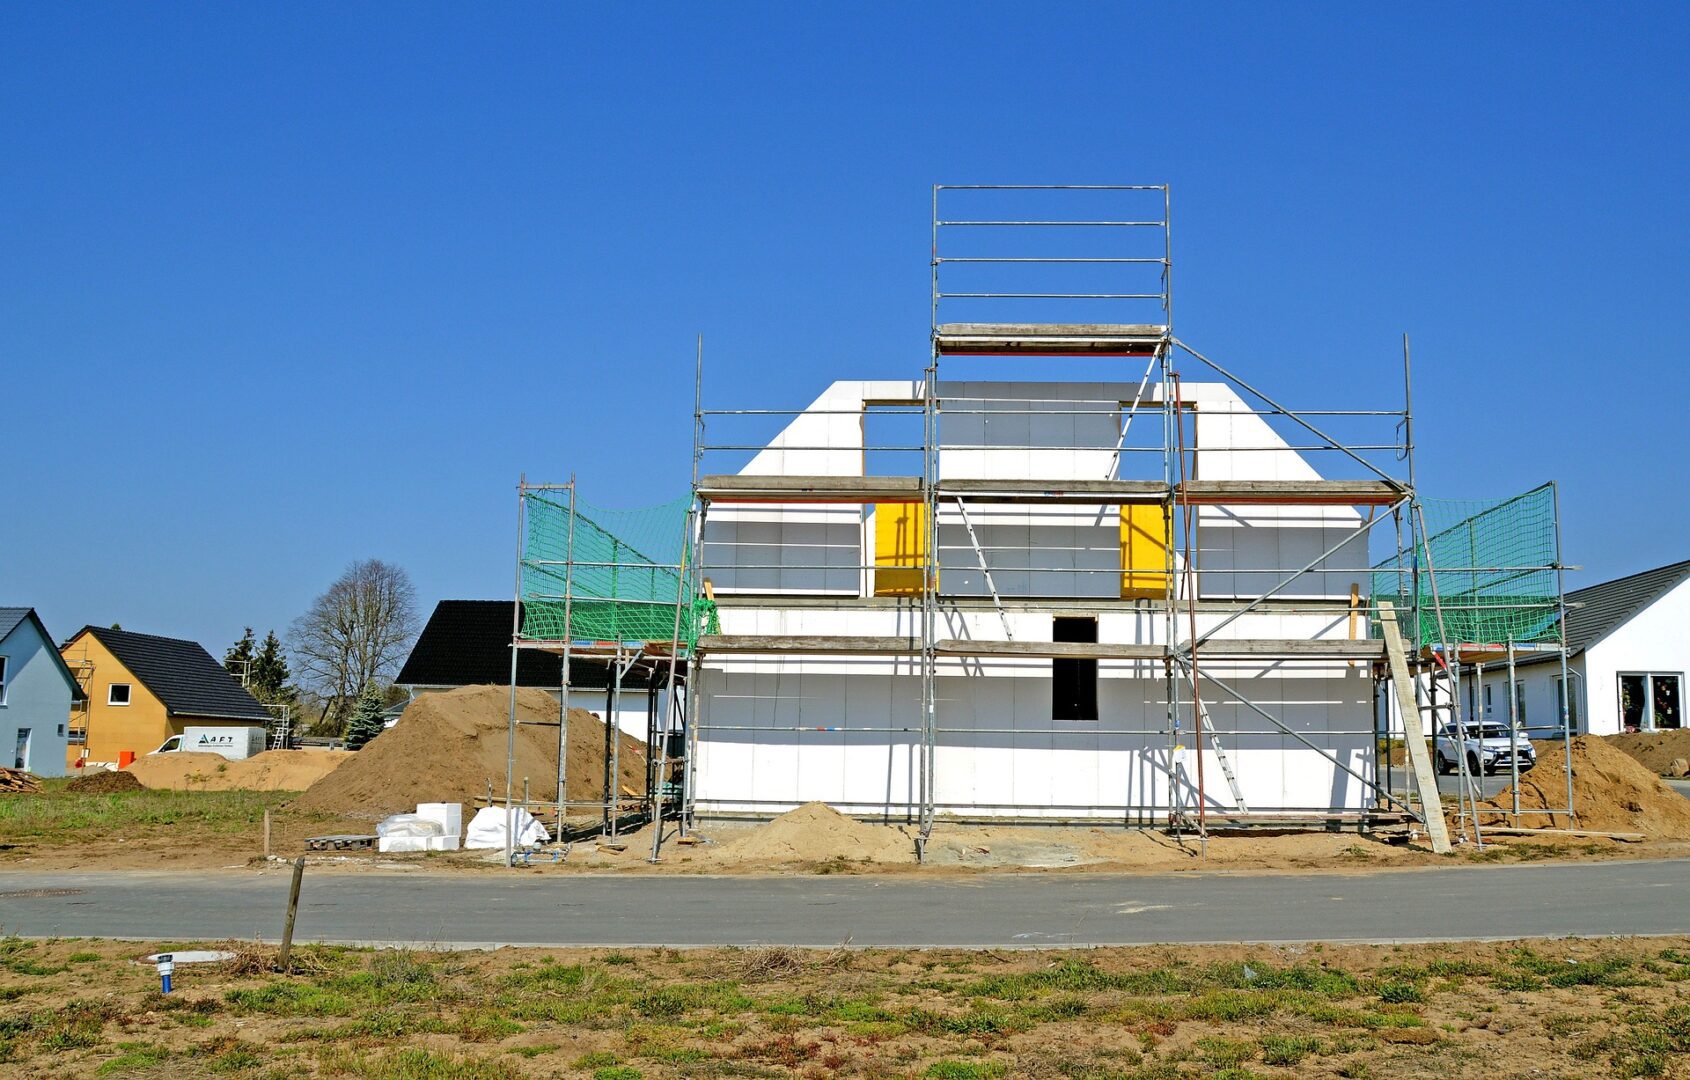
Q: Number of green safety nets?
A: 2